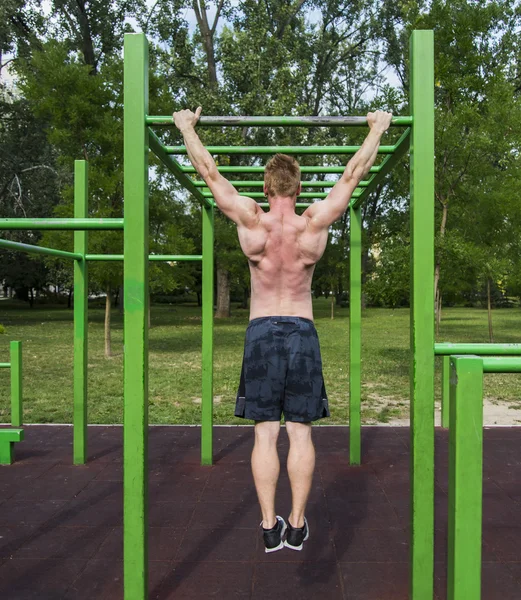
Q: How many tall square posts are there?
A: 5